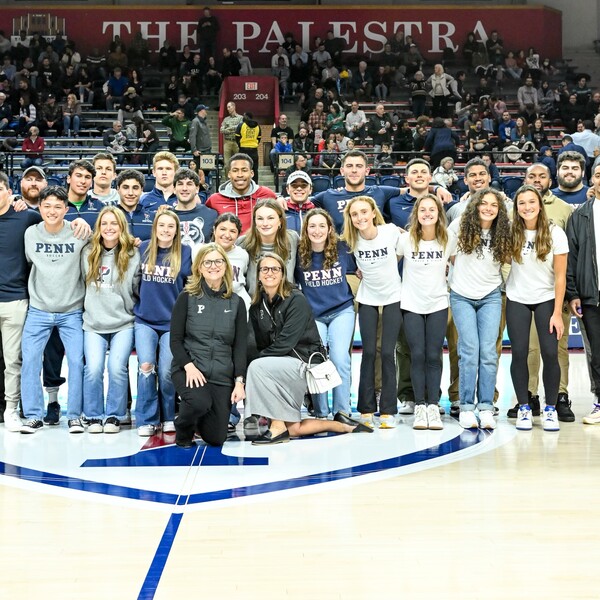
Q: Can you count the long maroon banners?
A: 1